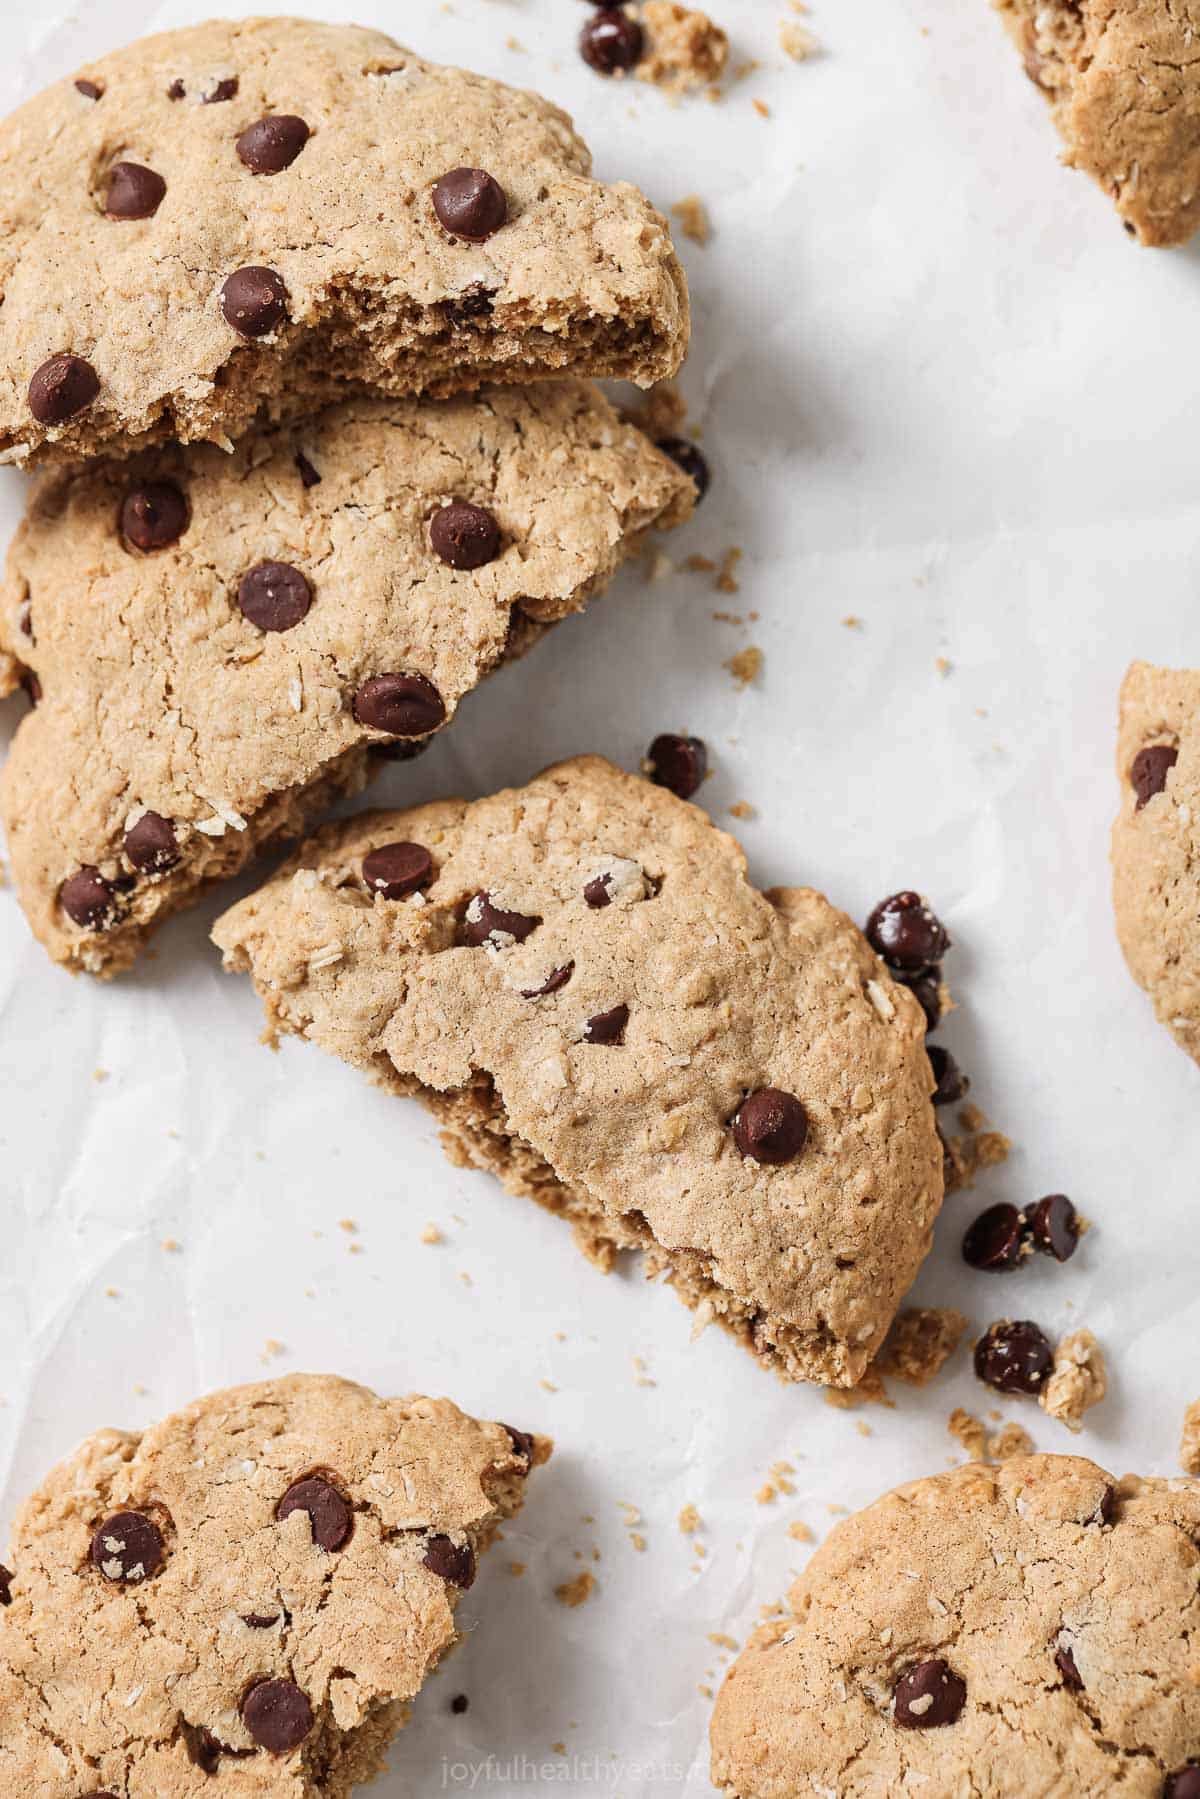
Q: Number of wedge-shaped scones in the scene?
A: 0